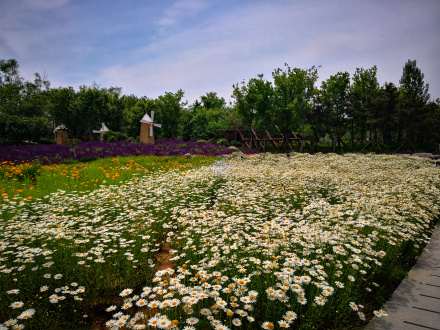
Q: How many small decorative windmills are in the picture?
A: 3